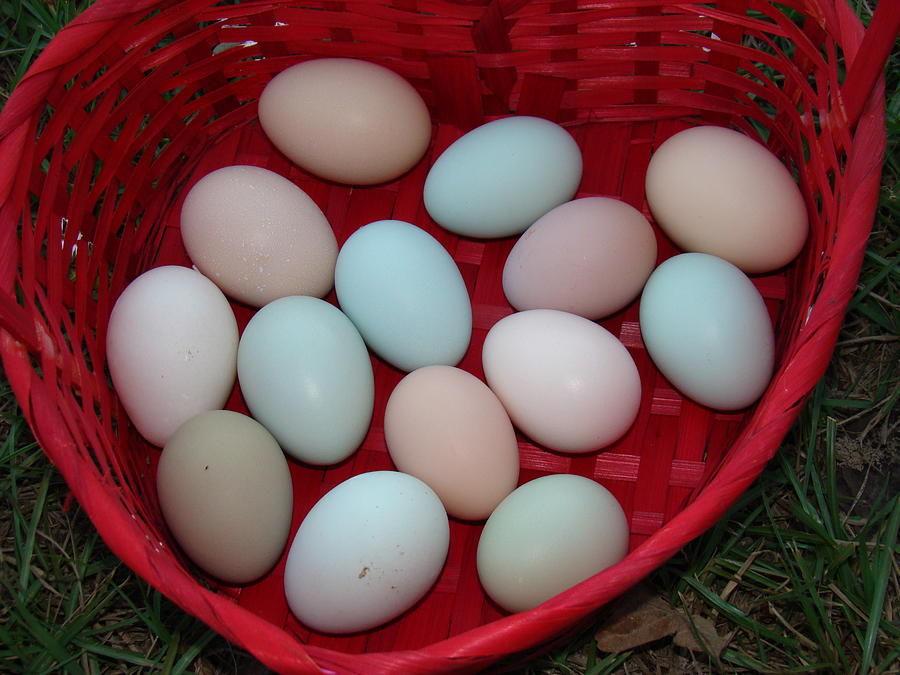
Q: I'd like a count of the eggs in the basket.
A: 14